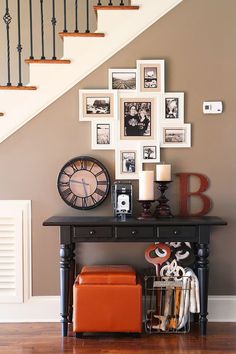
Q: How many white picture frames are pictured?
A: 9